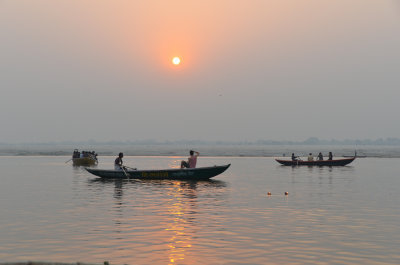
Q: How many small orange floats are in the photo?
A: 2